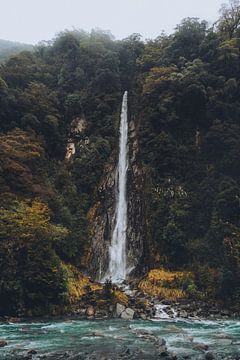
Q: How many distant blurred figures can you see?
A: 0